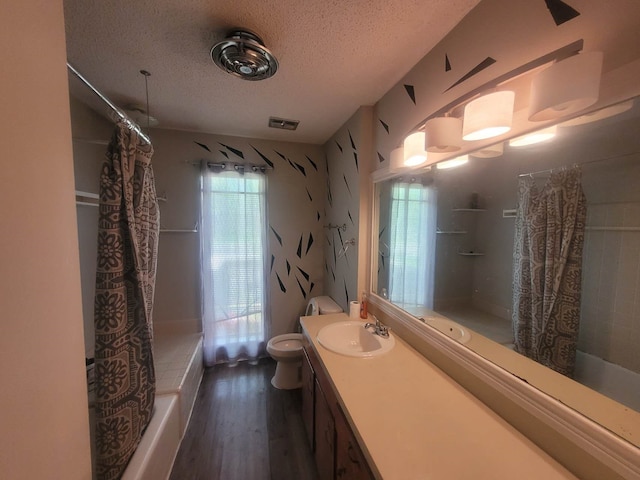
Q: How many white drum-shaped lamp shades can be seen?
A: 5